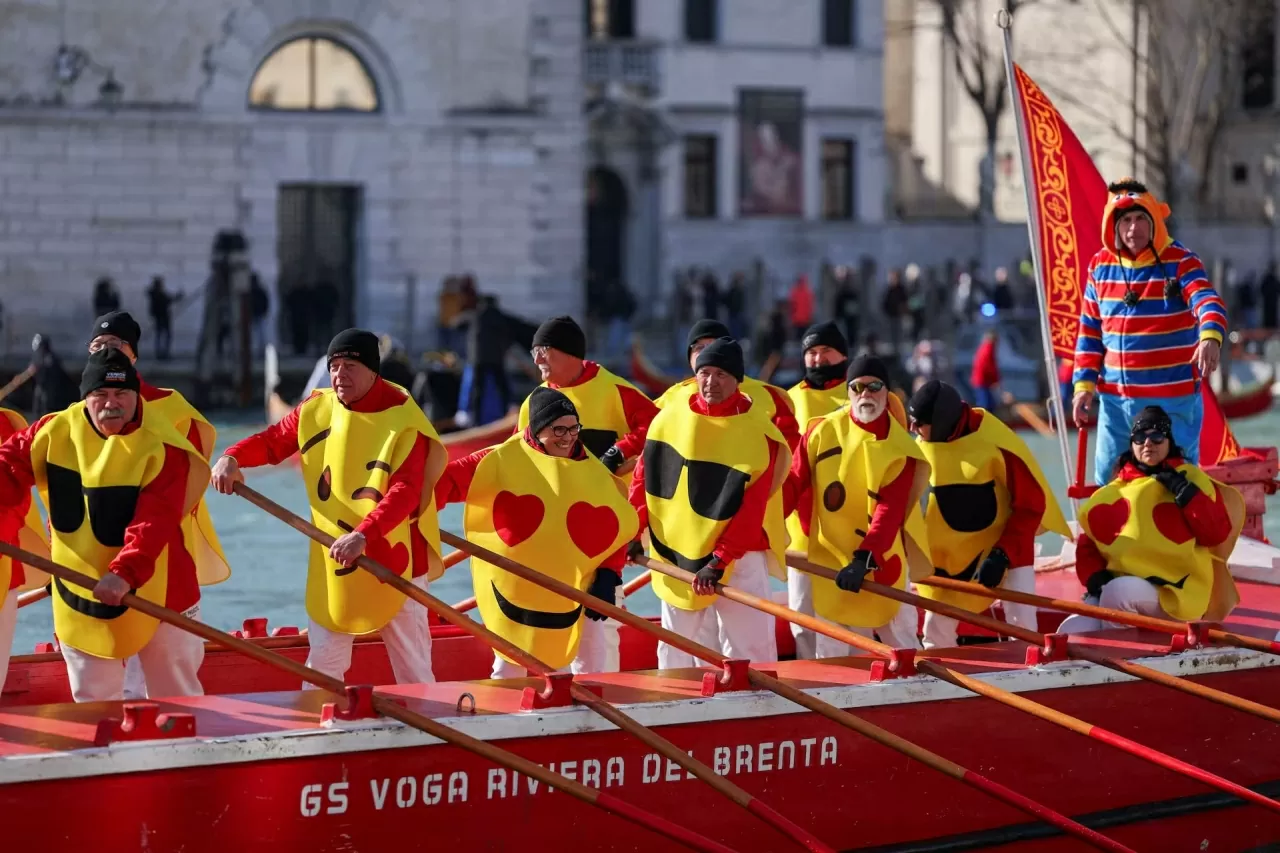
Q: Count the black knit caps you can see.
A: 11